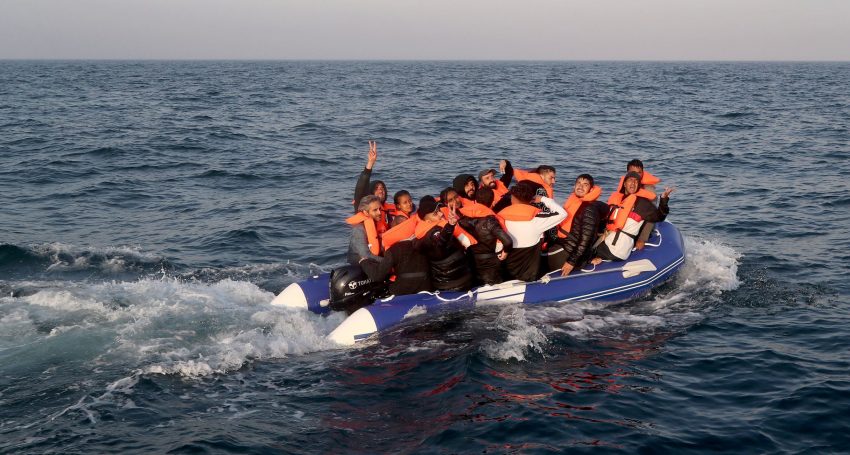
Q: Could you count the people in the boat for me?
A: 14